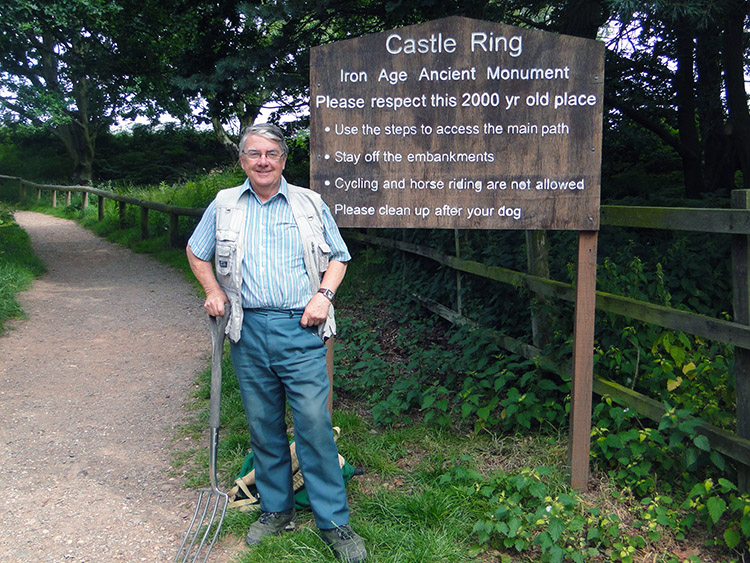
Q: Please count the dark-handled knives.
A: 0